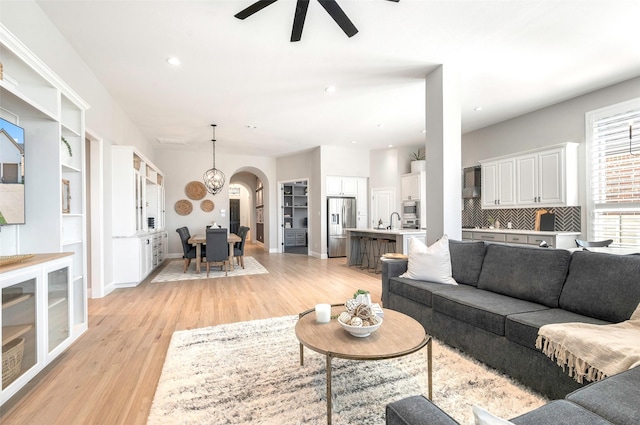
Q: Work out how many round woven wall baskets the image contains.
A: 3